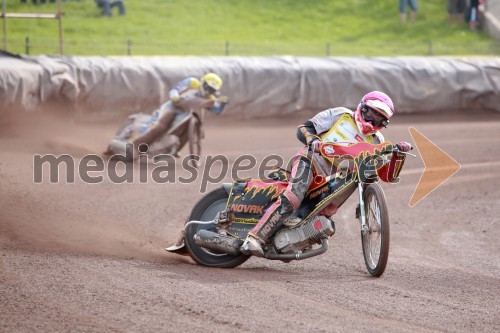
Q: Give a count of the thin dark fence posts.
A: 5